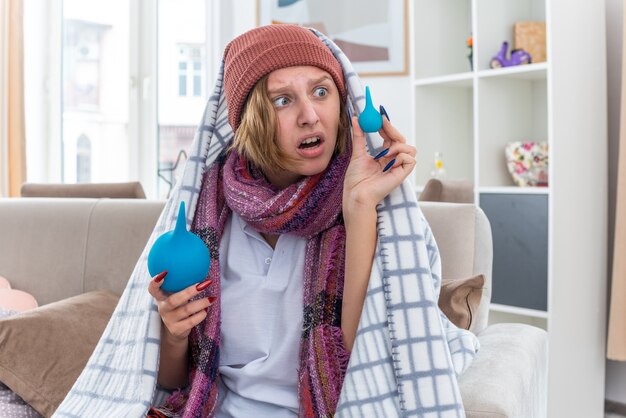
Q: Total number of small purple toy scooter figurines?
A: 1